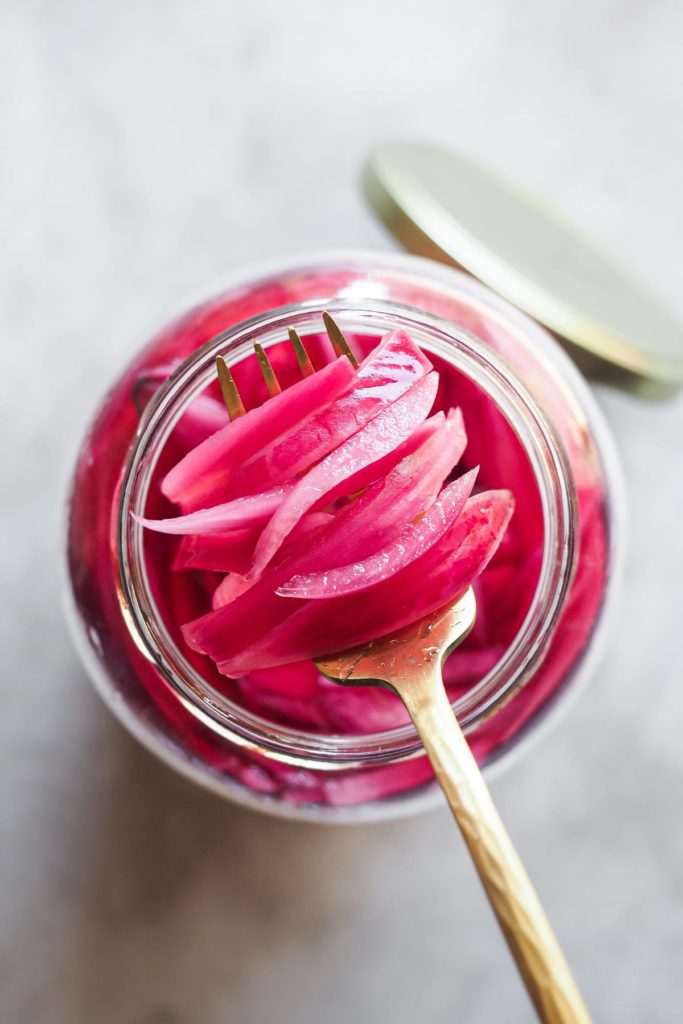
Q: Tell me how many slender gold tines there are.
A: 4